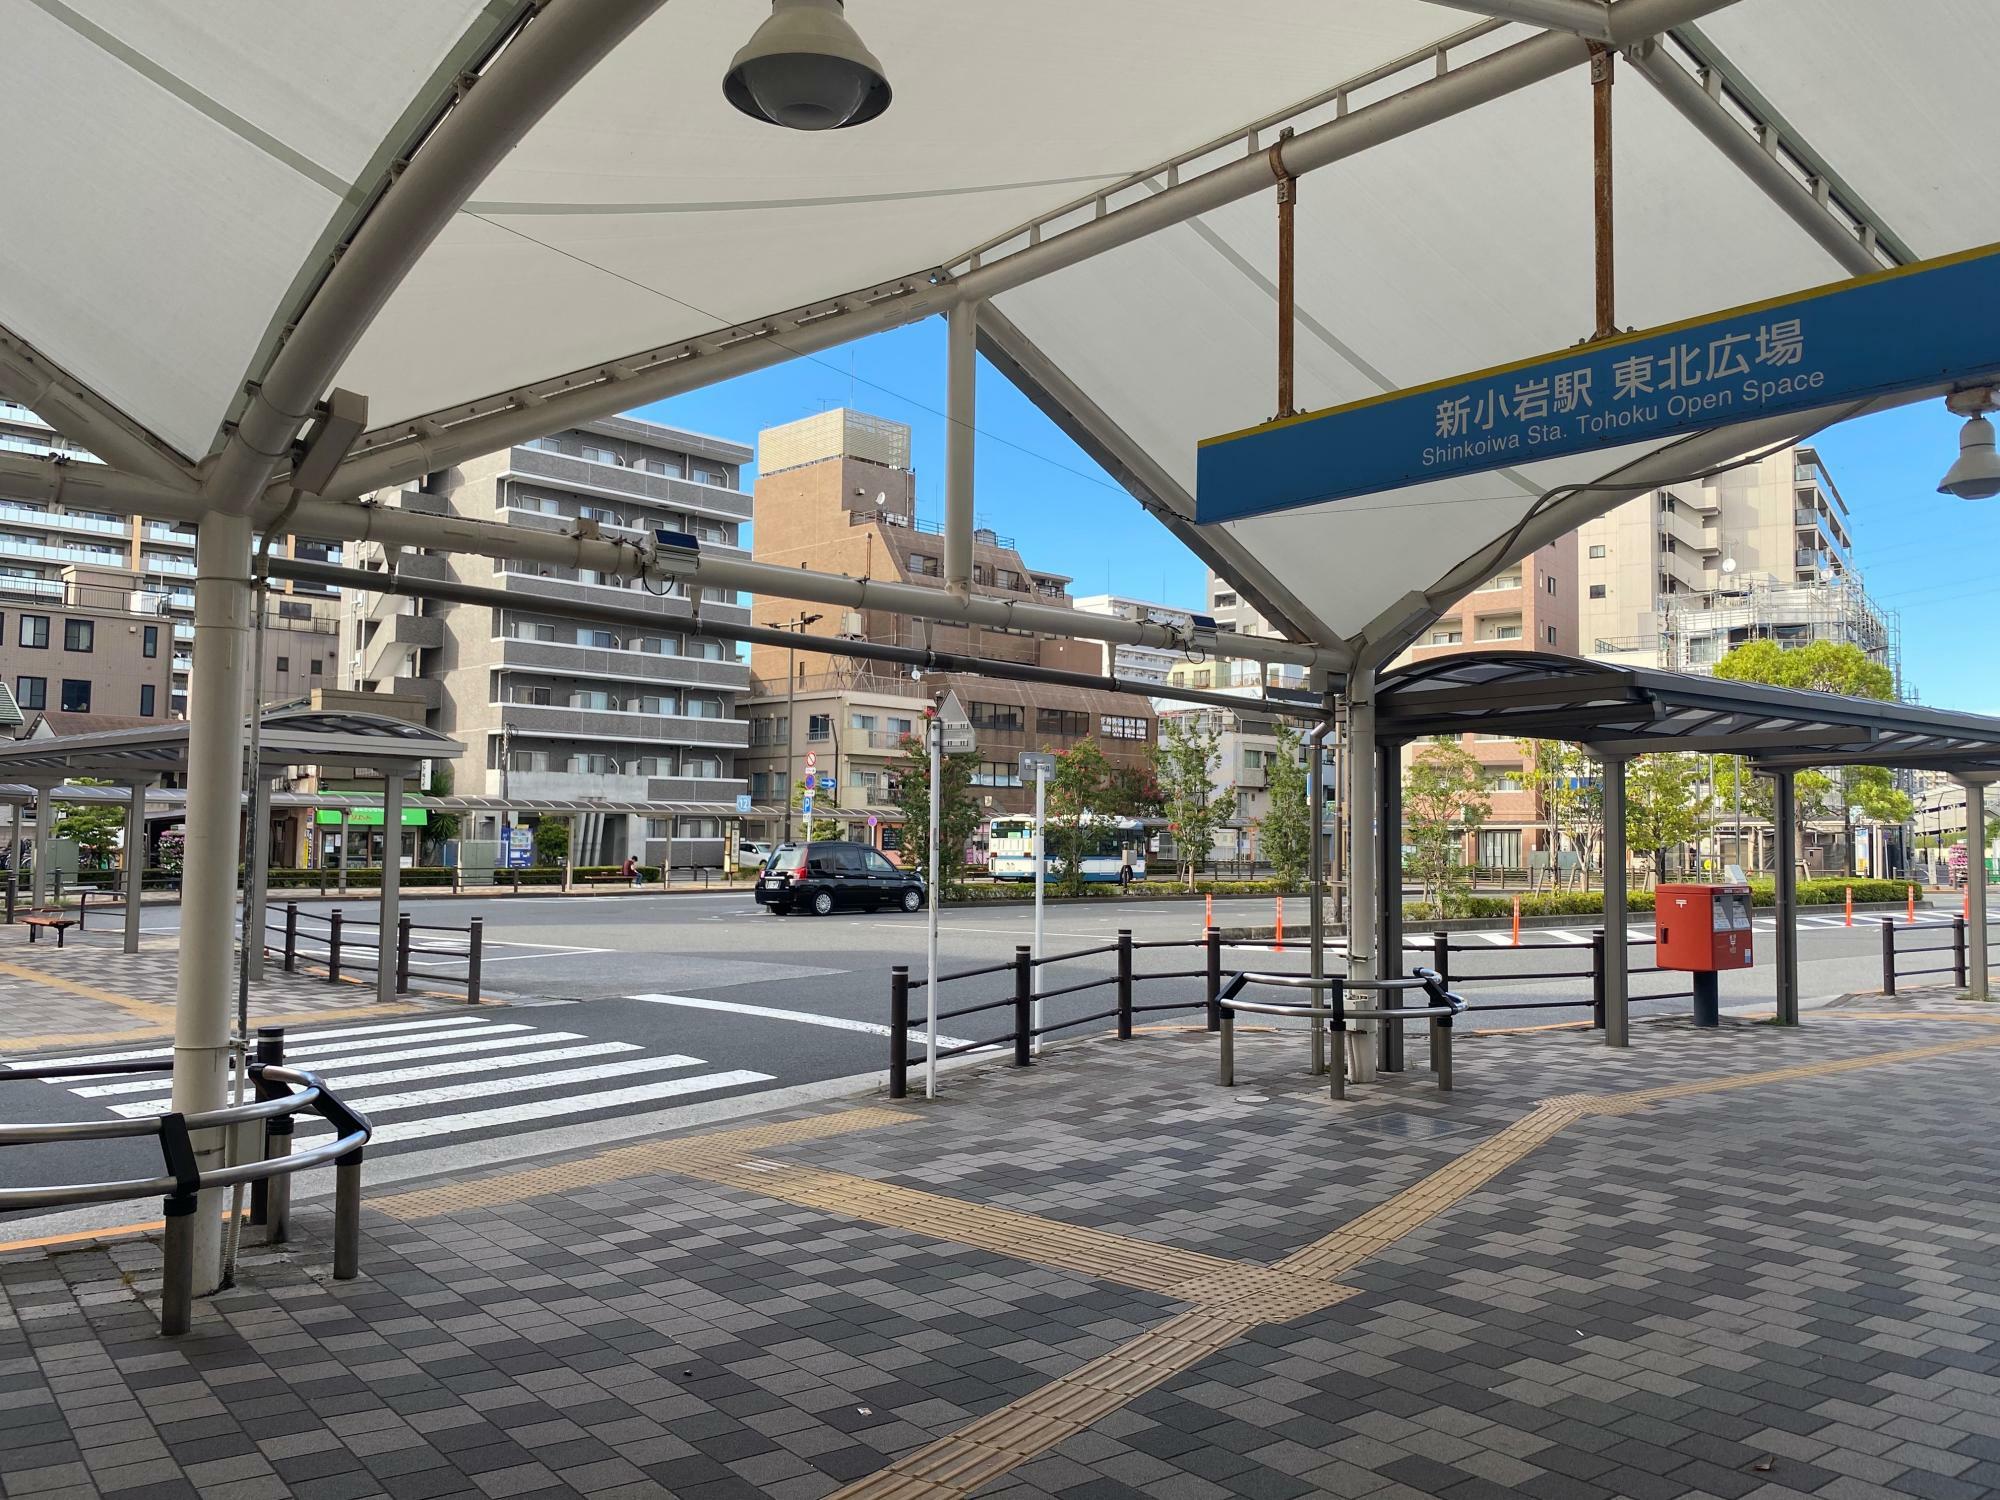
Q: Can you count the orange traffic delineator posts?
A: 6